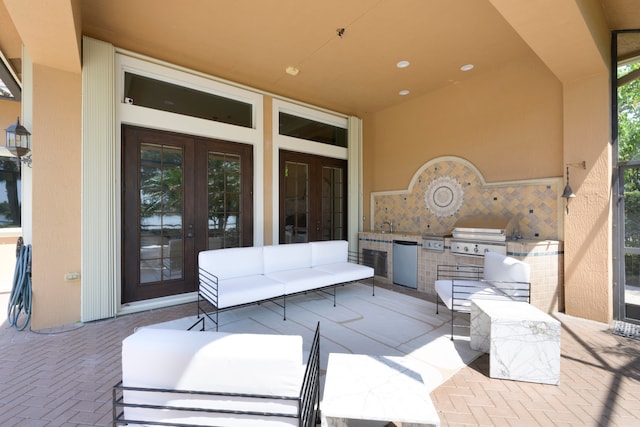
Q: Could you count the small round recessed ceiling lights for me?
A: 3